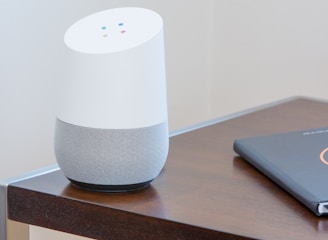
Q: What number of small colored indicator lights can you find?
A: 4